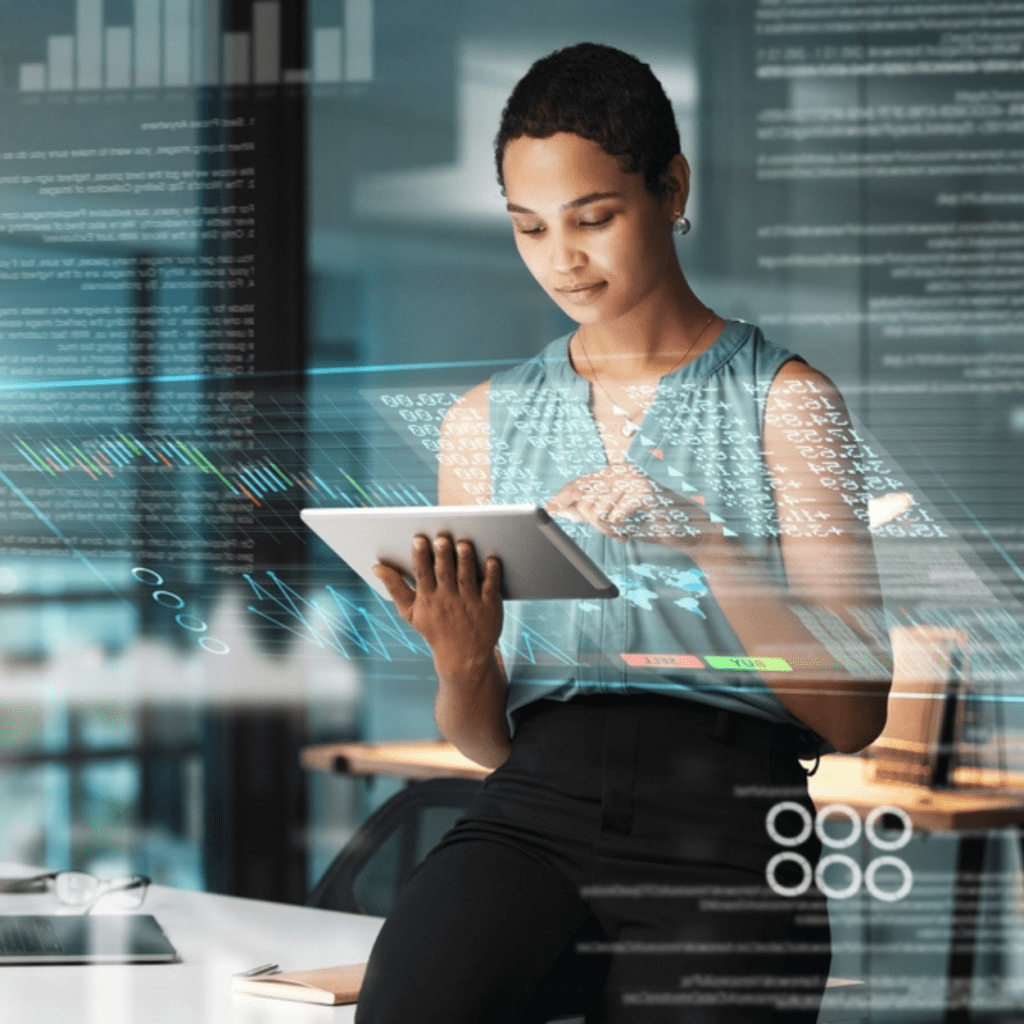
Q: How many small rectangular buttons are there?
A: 2